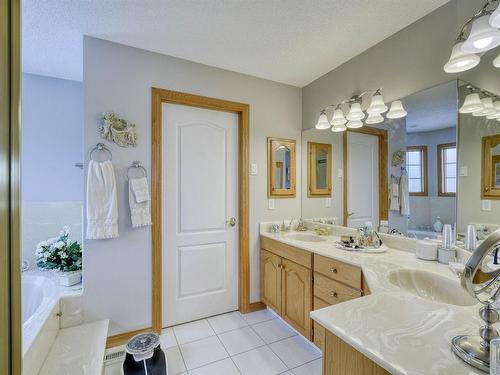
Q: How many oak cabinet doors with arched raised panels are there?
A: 2